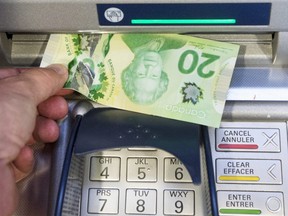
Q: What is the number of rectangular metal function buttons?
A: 3